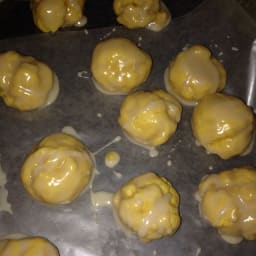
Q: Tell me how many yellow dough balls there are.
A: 11